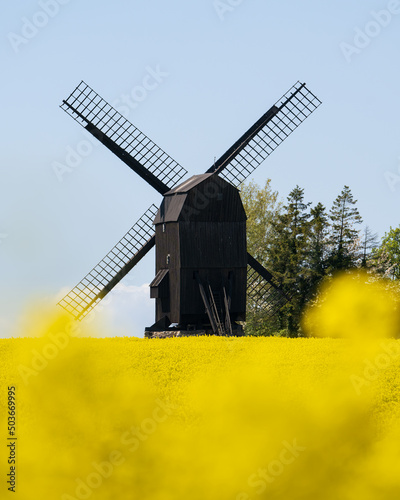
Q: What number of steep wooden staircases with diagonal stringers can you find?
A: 1